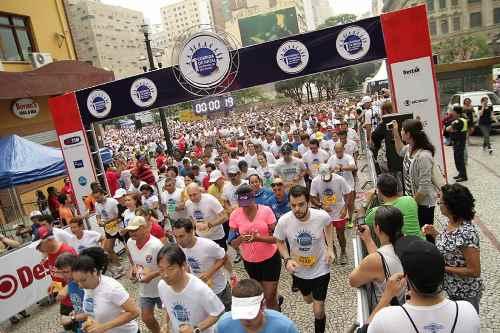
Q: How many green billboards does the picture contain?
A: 1